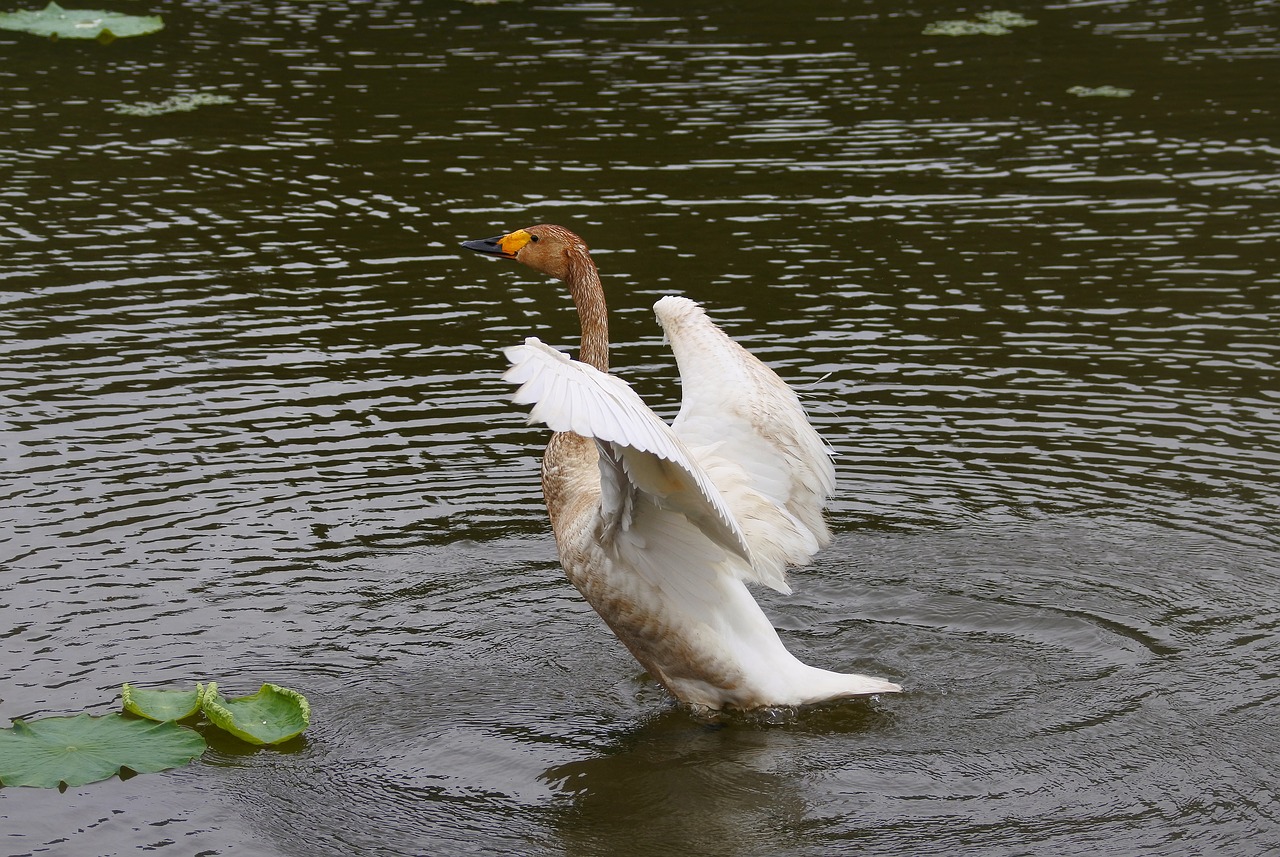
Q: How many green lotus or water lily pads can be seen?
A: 4